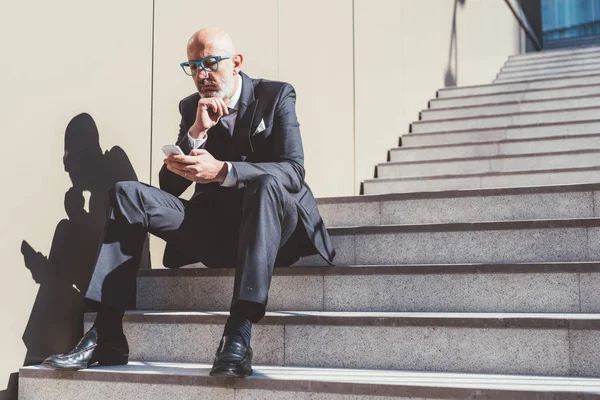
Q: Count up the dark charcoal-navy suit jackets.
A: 1